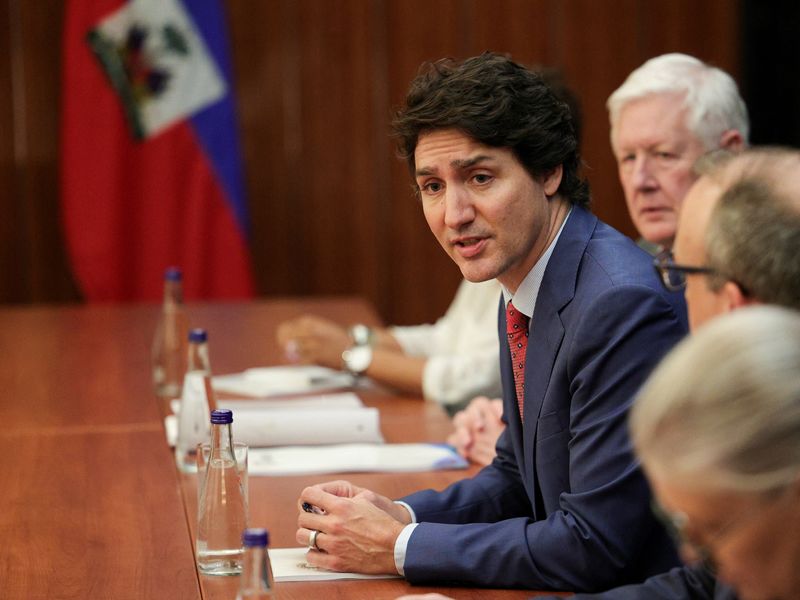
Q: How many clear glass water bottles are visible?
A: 4